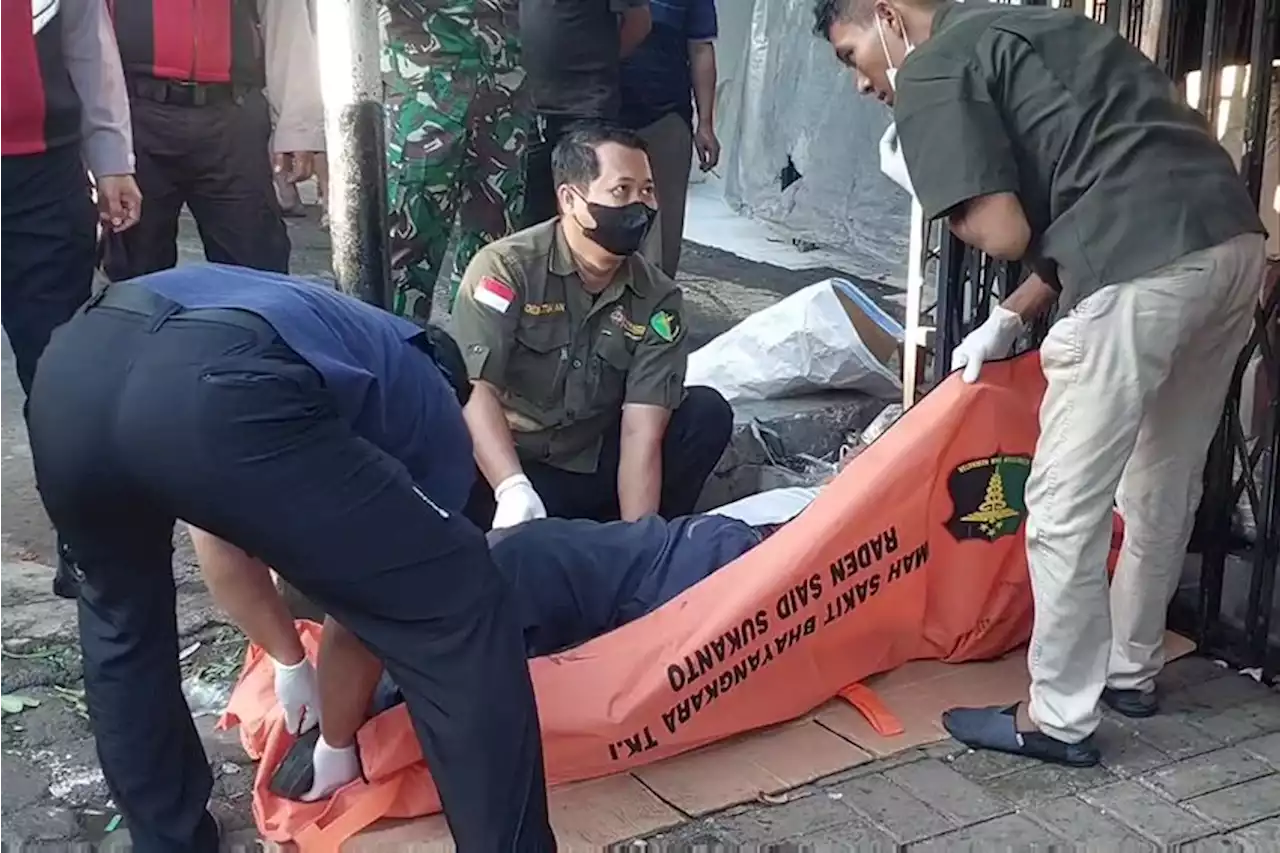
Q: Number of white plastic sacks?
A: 1